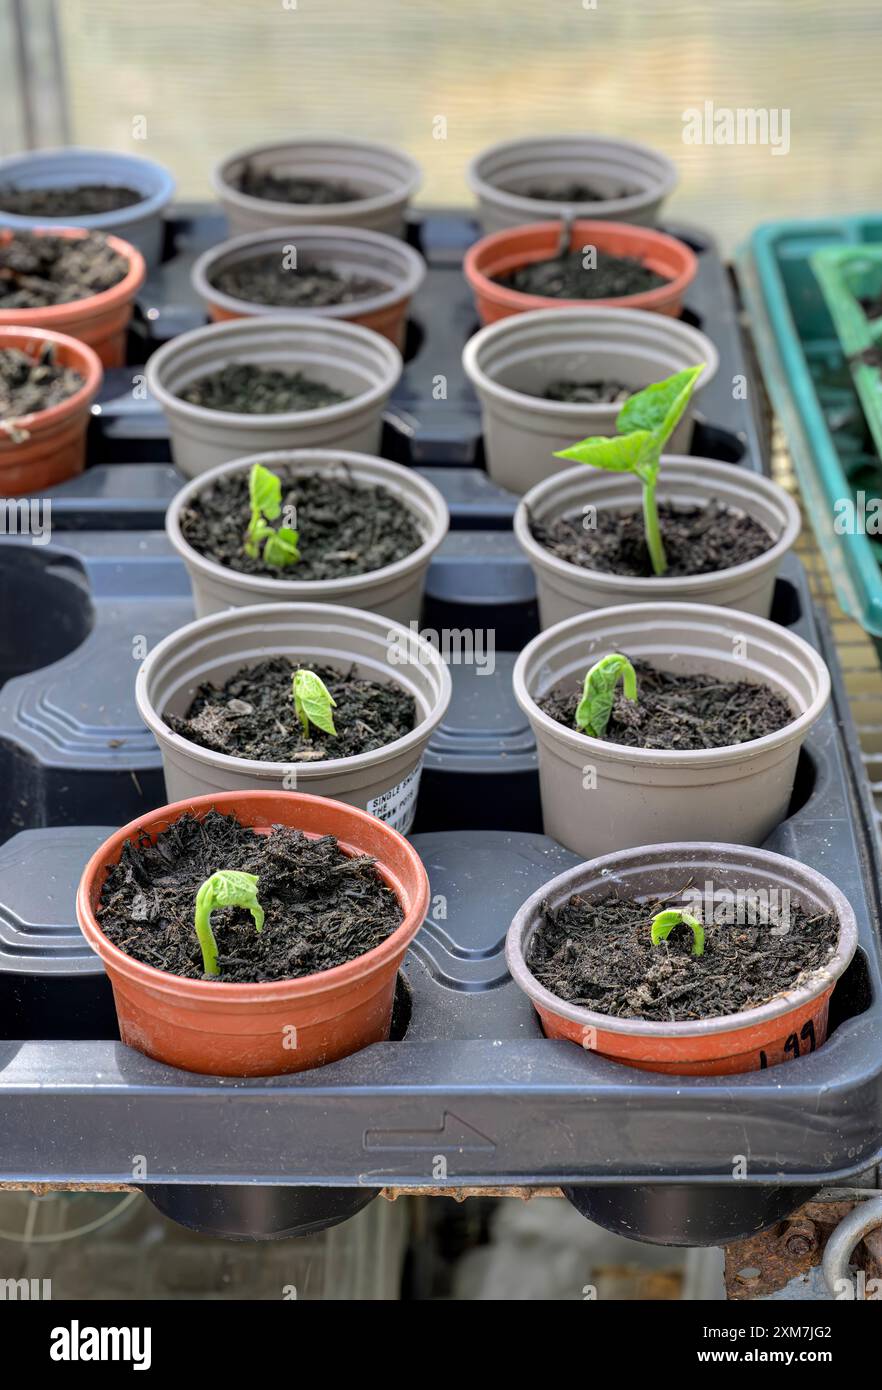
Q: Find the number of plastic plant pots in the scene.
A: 15